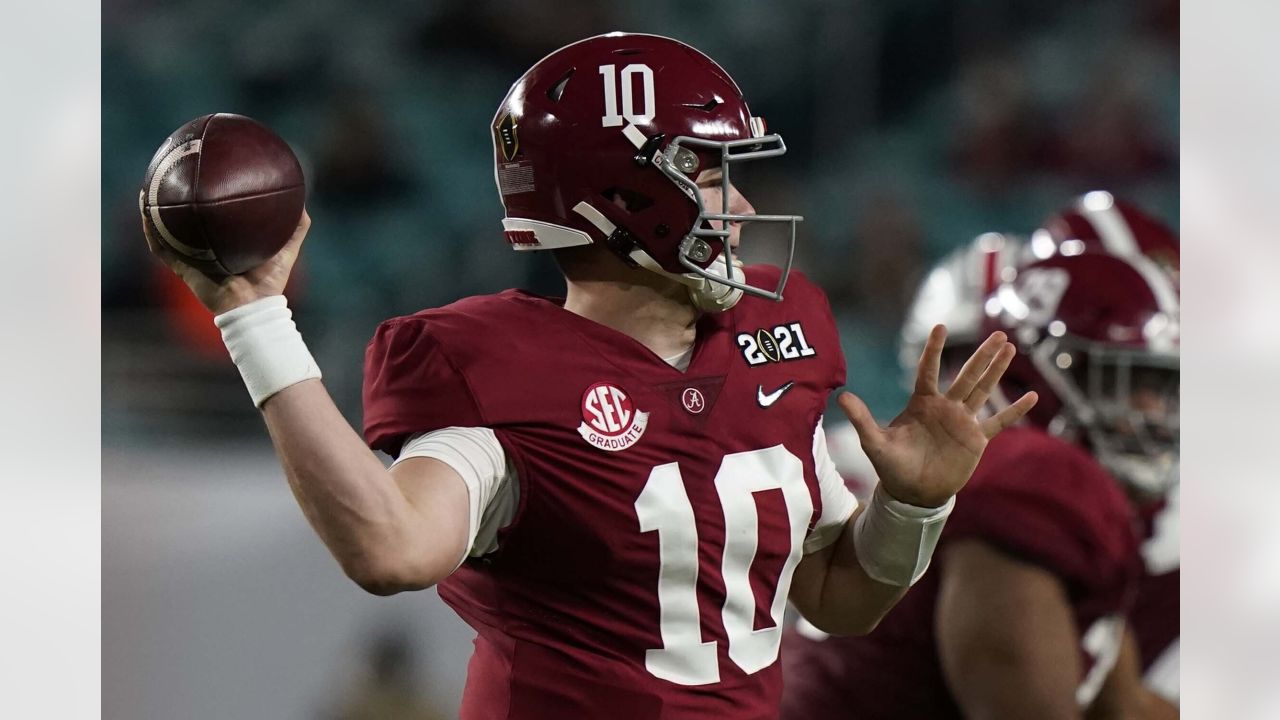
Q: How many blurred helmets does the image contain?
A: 3